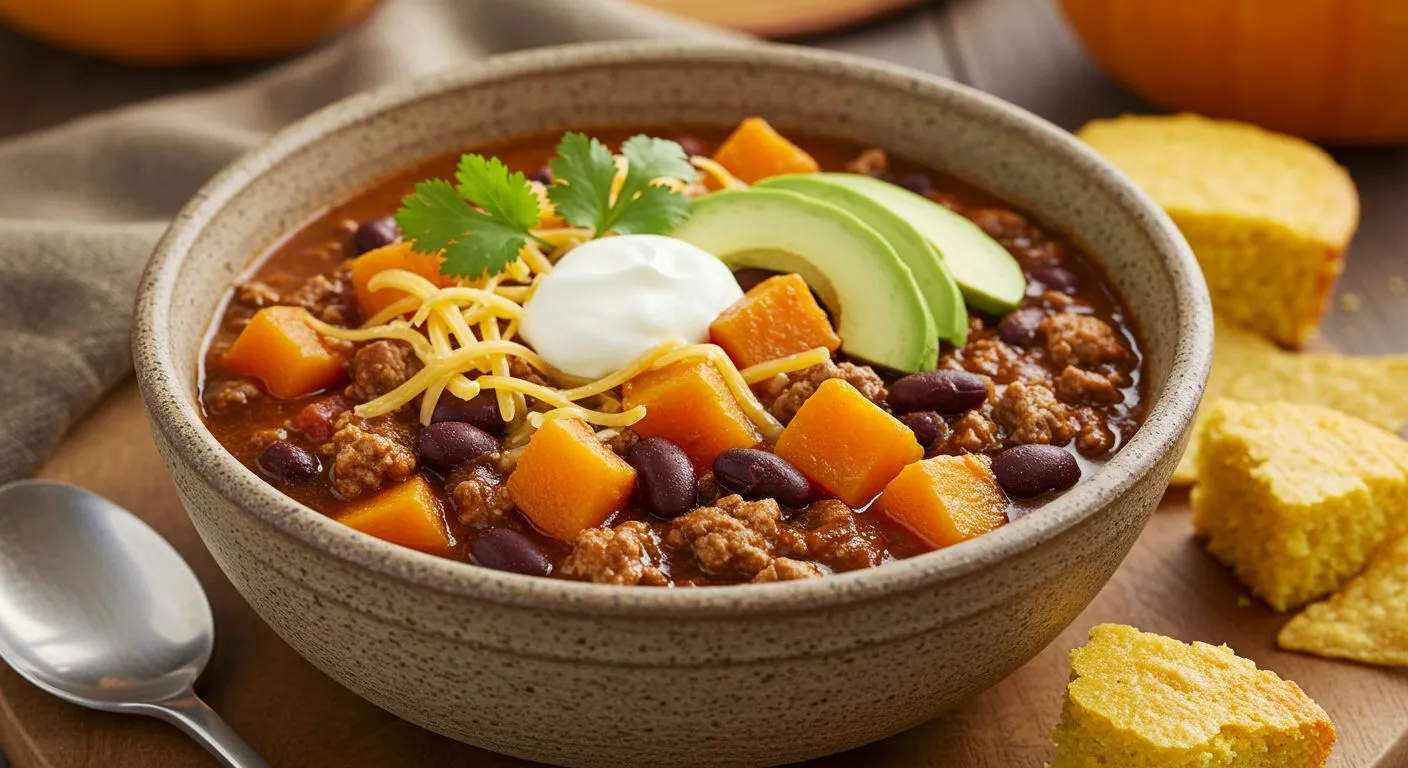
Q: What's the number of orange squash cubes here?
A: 9